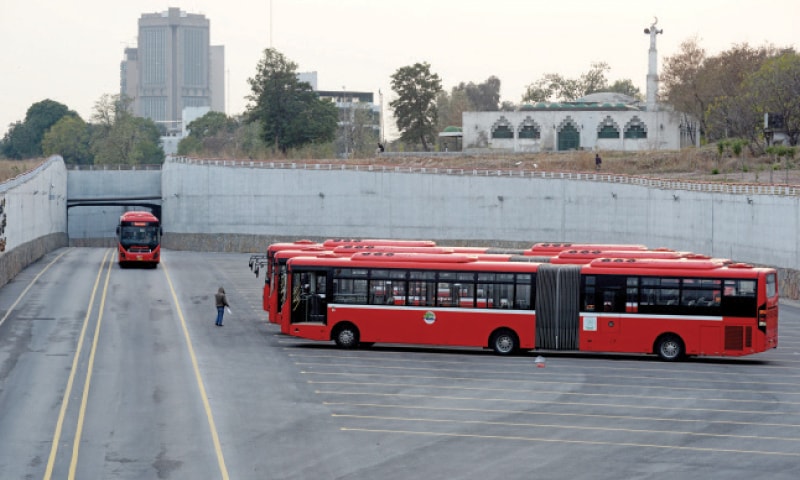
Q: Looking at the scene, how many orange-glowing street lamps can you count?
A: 0